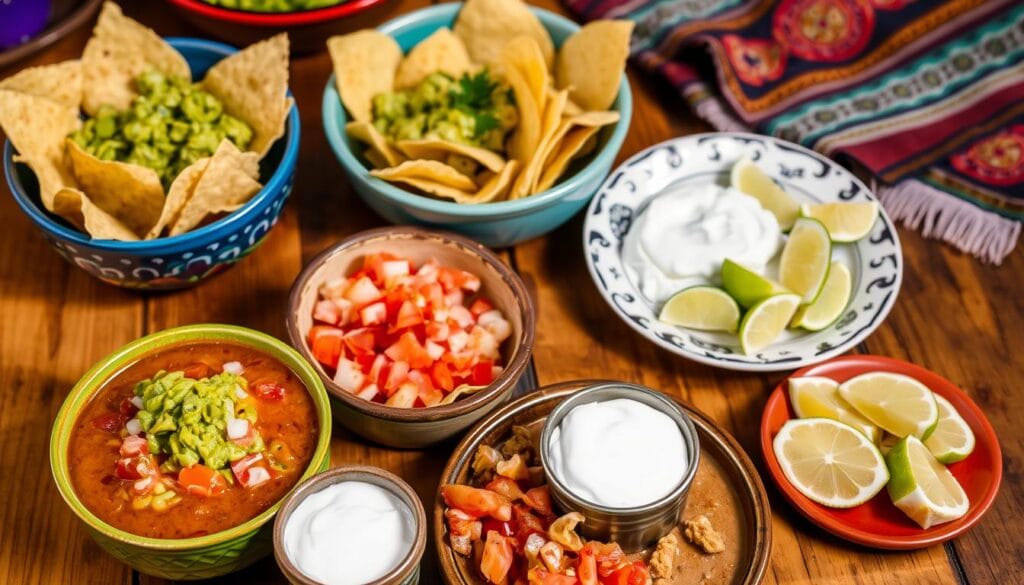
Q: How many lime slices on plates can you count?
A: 12